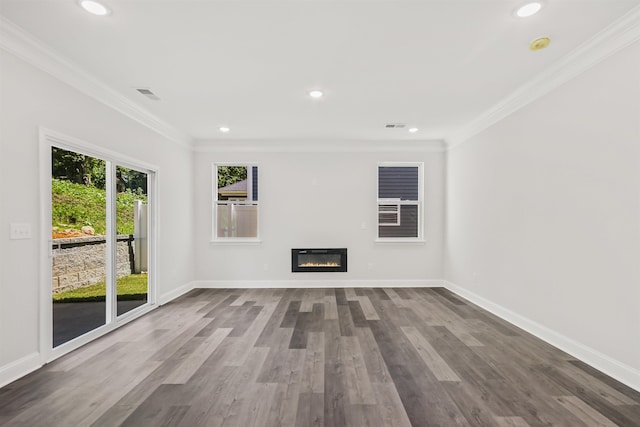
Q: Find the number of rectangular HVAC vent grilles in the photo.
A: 2